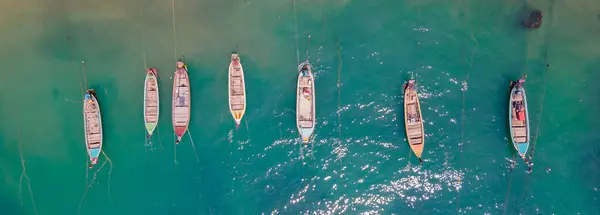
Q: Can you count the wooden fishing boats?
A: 7